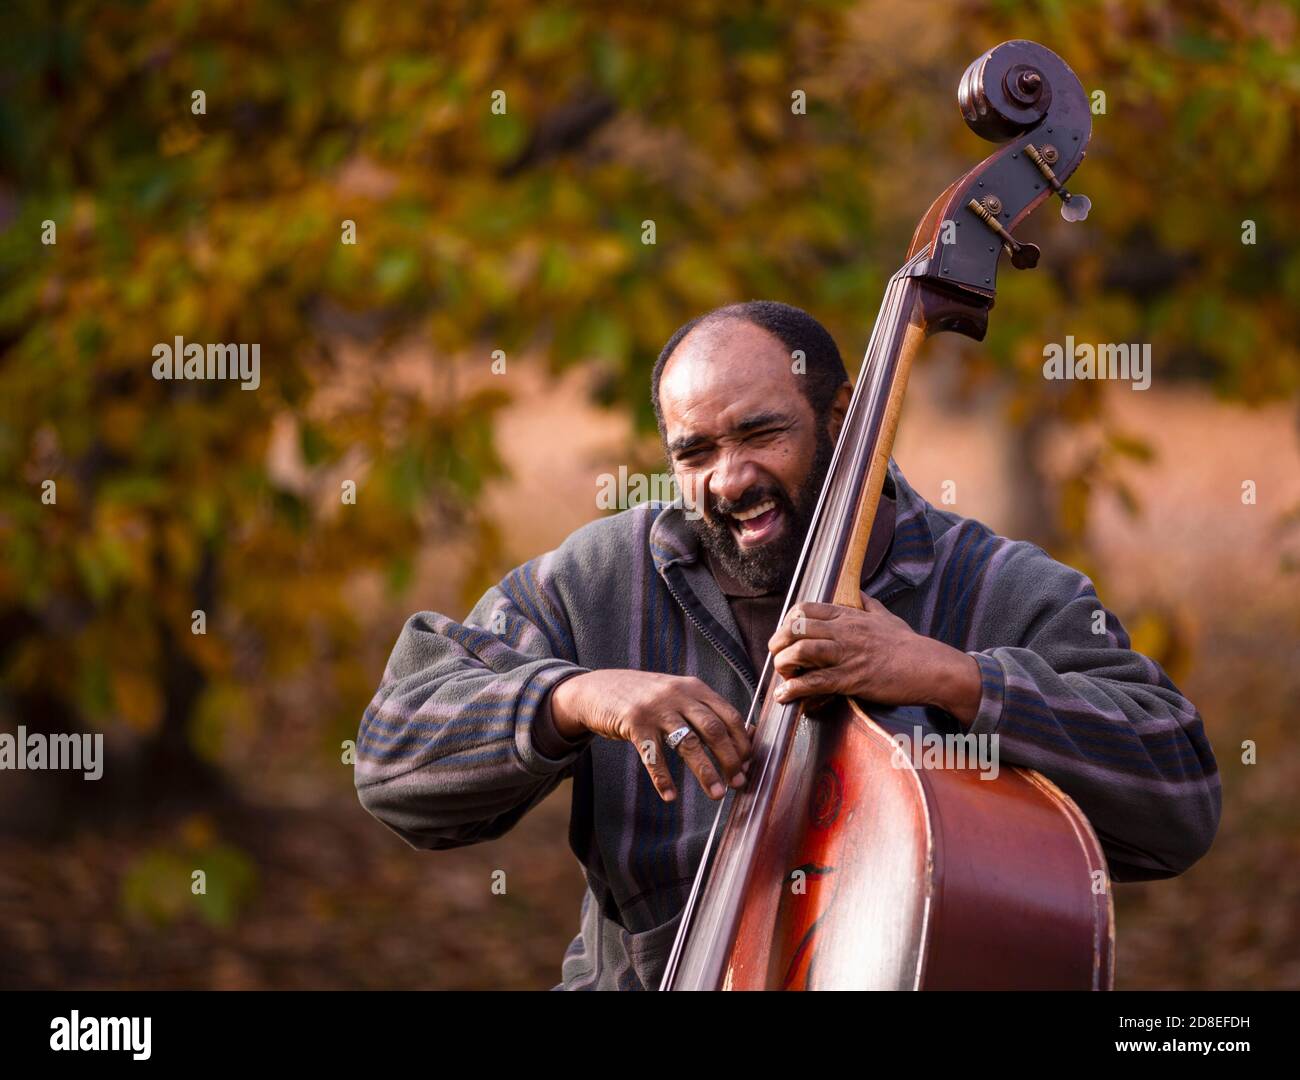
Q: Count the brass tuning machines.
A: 2